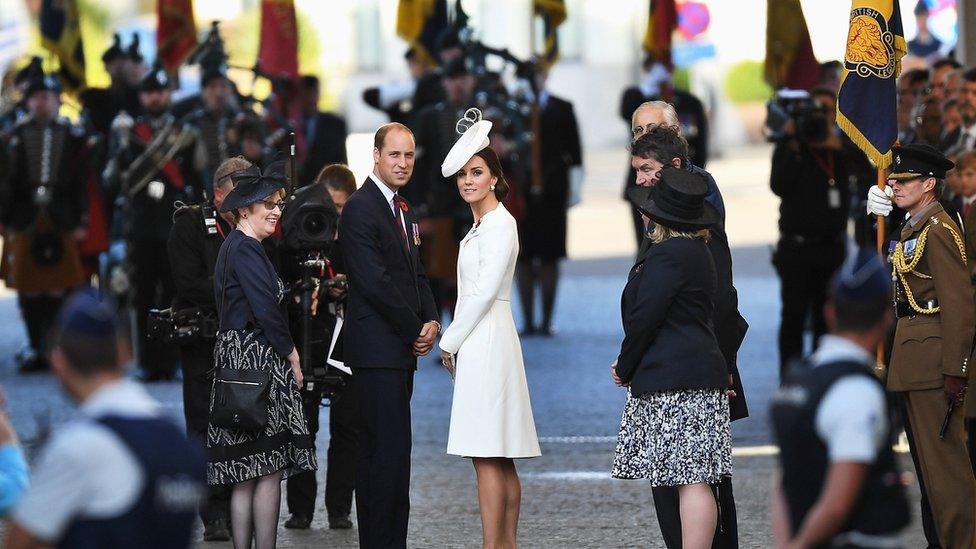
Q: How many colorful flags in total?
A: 8